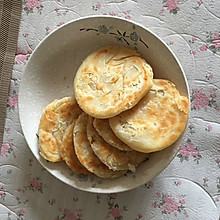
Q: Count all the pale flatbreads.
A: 7